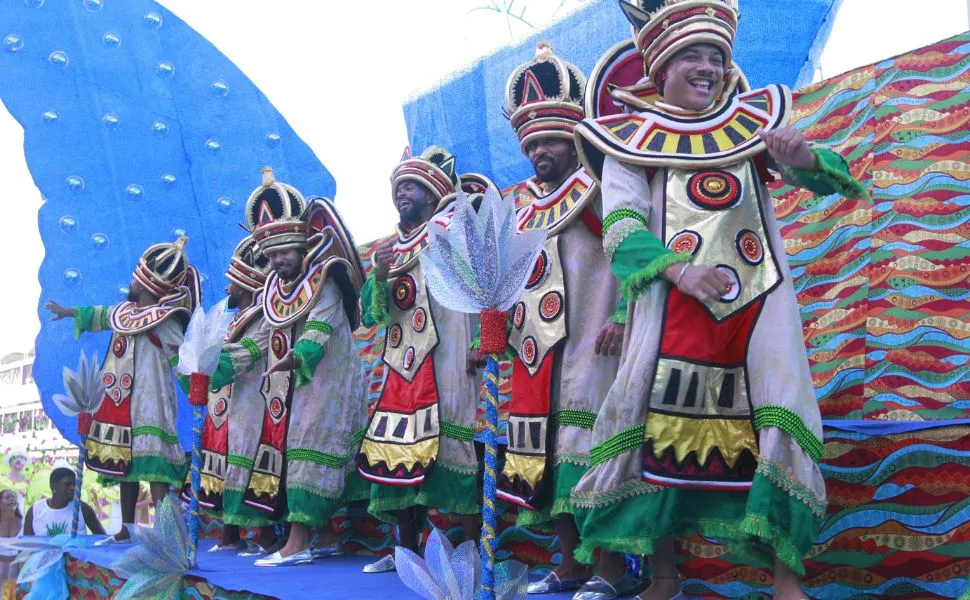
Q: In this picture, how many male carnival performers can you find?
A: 6